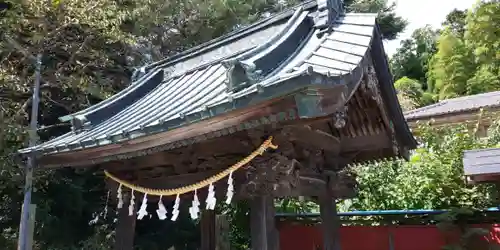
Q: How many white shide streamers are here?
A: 8